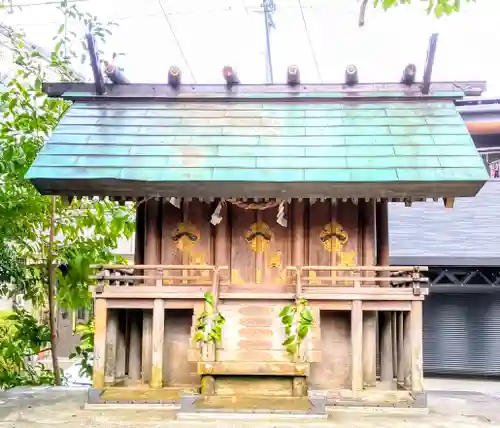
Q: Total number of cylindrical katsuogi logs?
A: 6